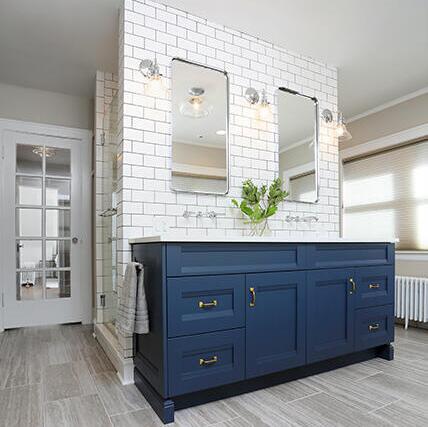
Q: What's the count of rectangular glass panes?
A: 10